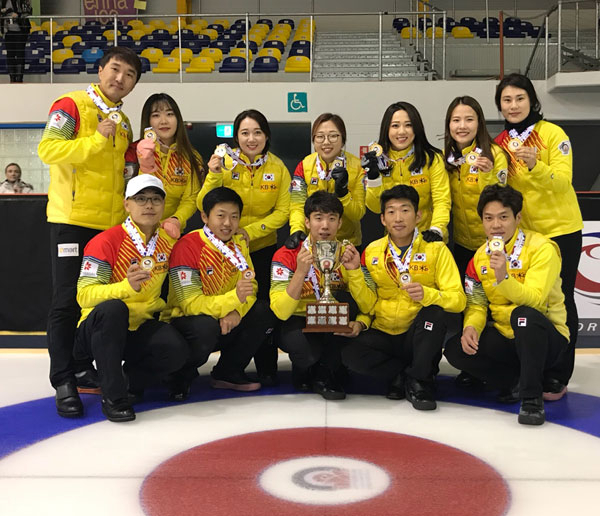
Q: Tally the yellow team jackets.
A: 12